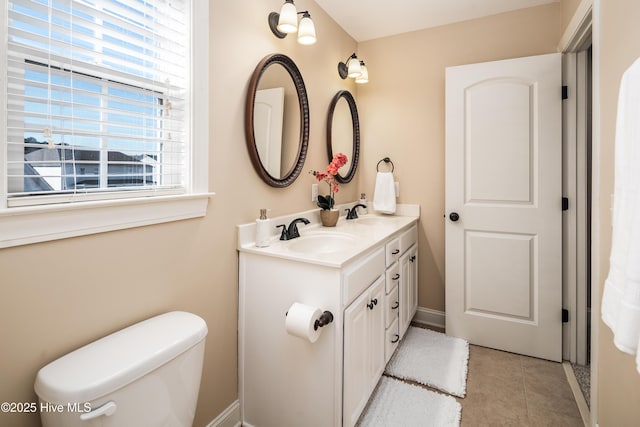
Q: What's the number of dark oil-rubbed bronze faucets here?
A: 2